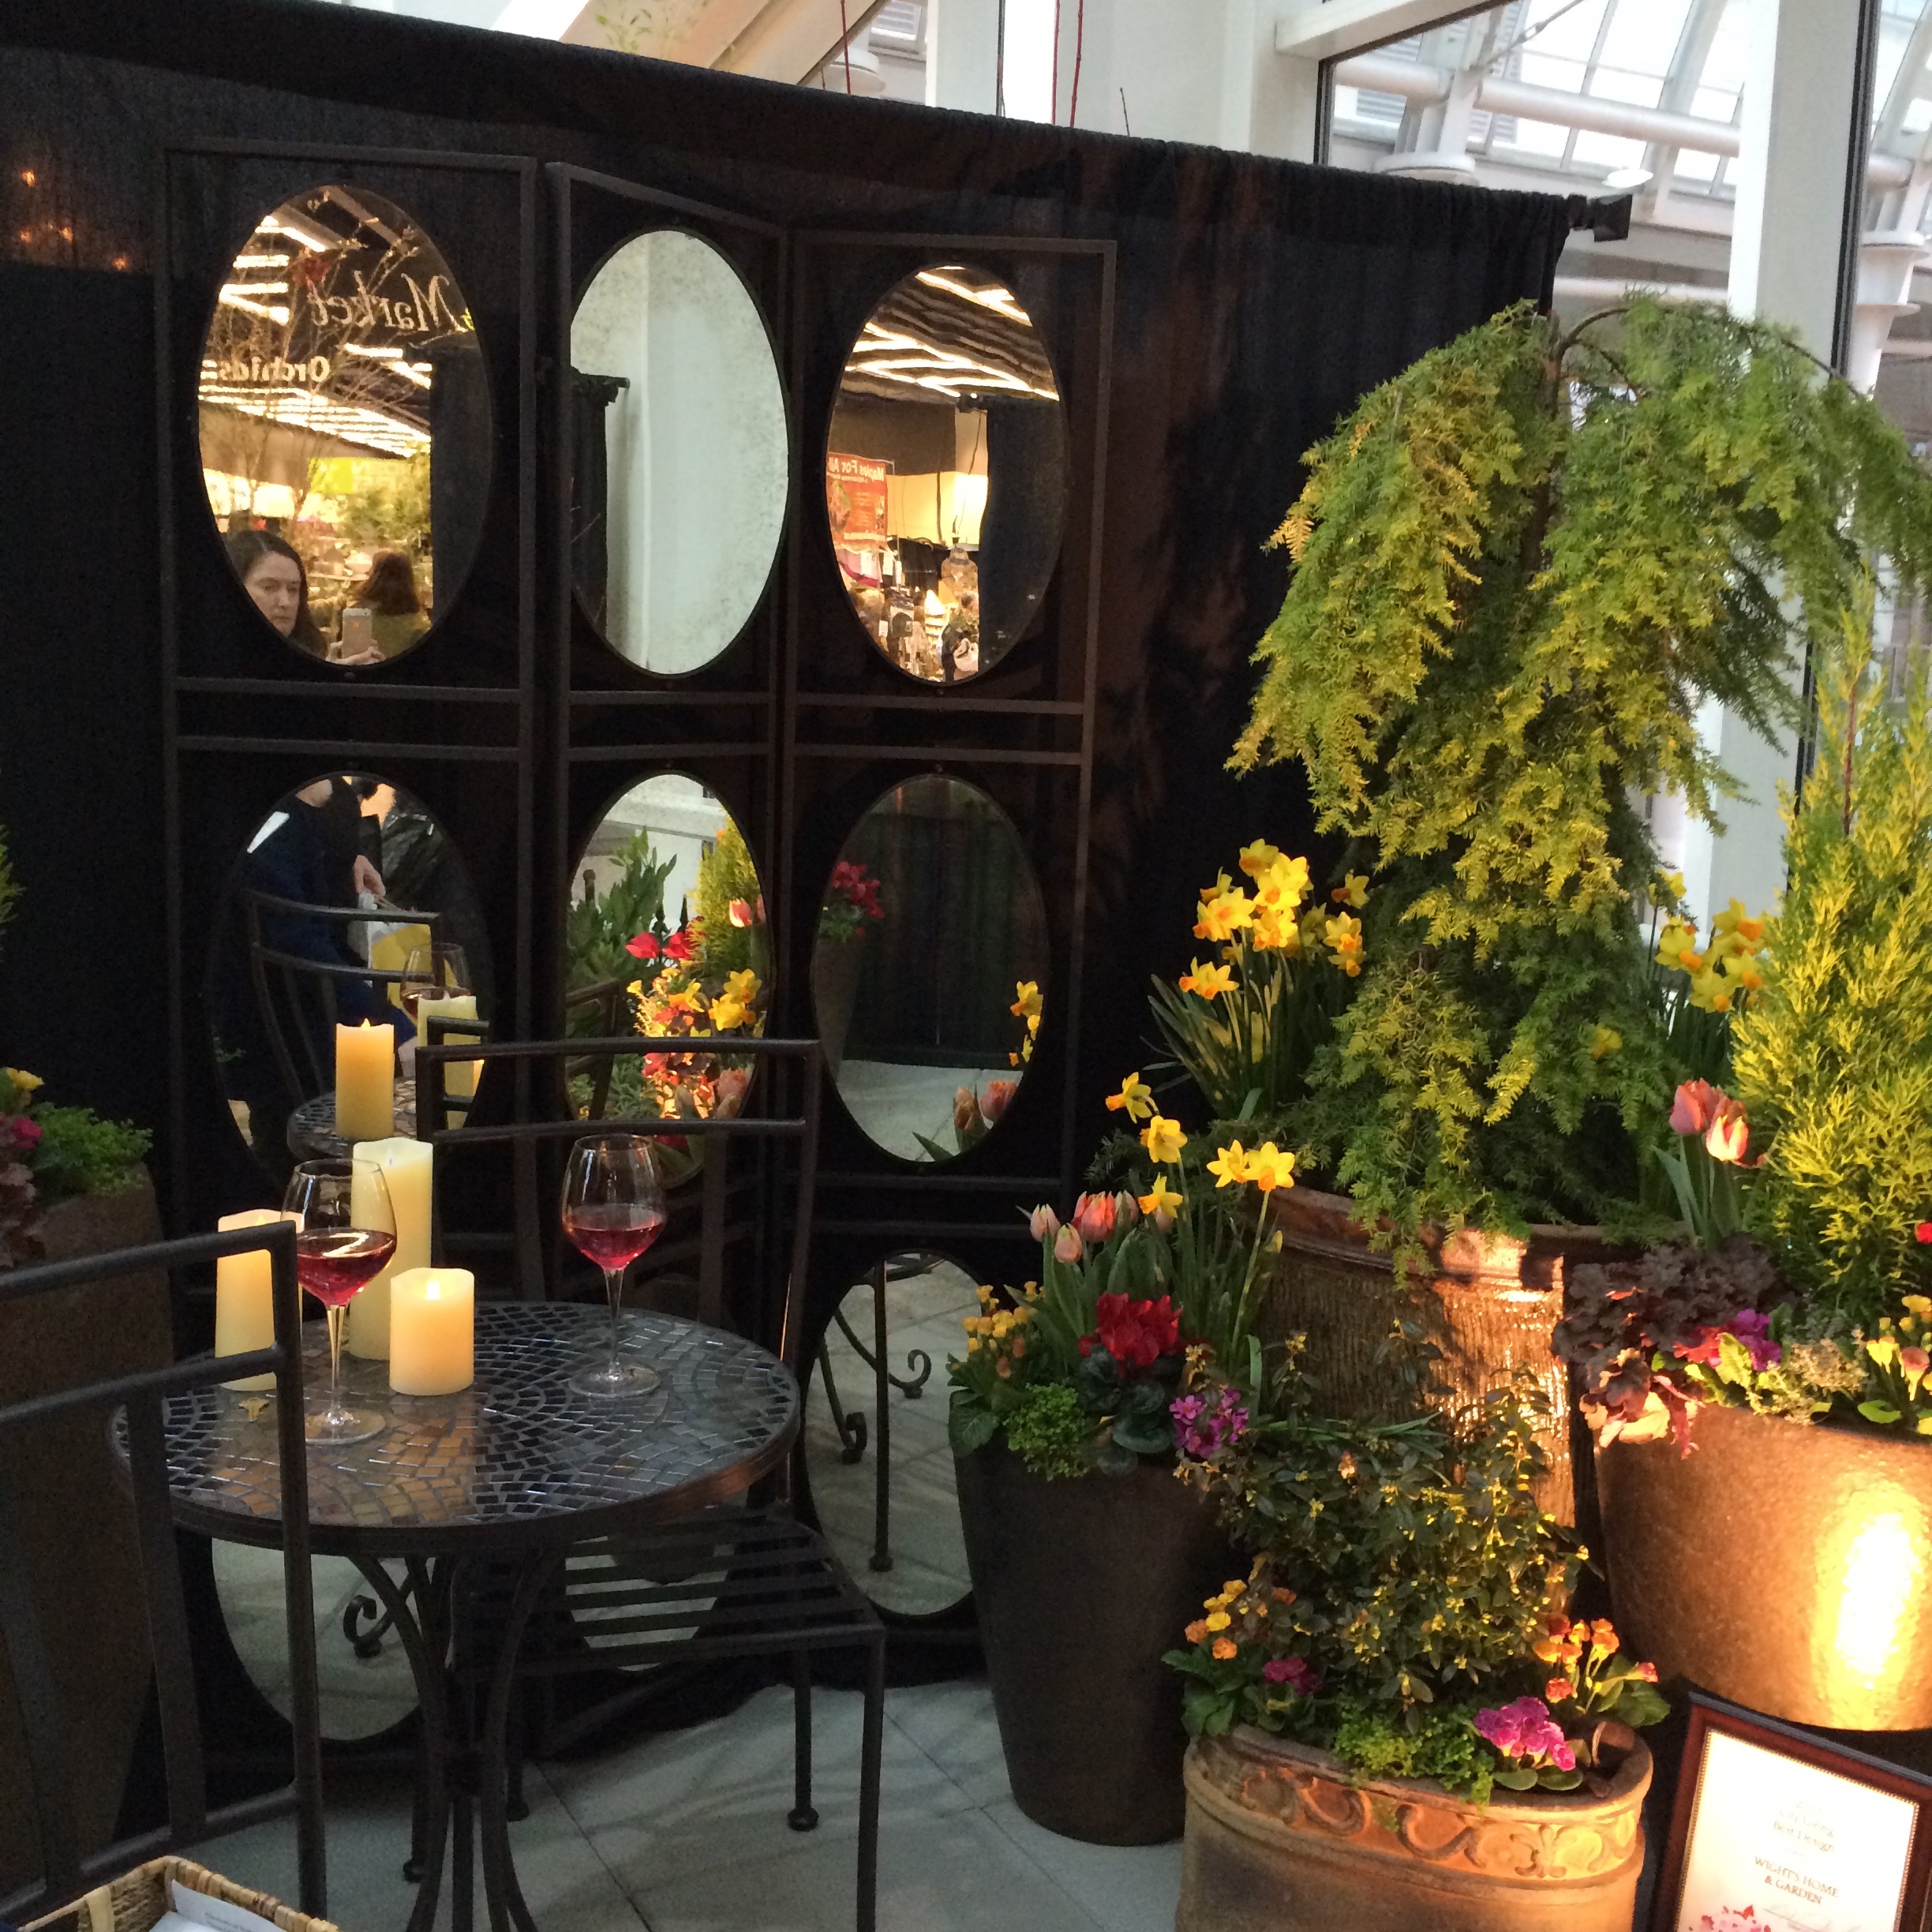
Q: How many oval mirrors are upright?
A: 9